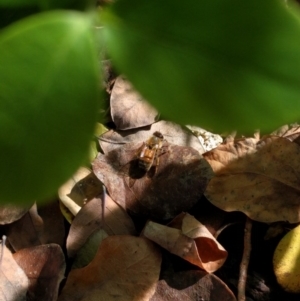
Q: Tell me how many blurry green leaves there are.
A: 2